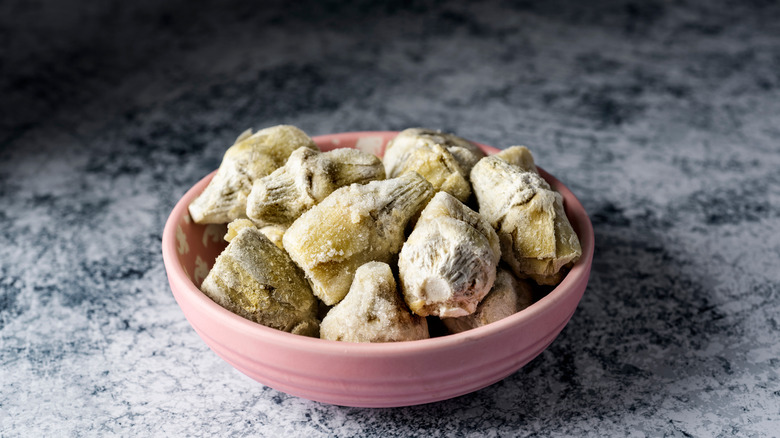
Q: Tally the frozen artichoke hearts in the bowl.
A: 11